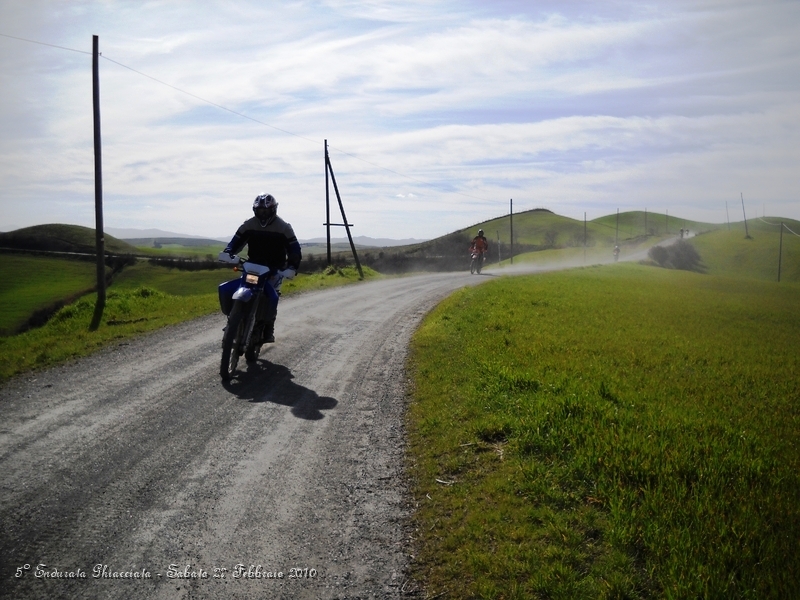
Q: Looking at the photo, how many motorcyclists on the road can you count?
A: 5